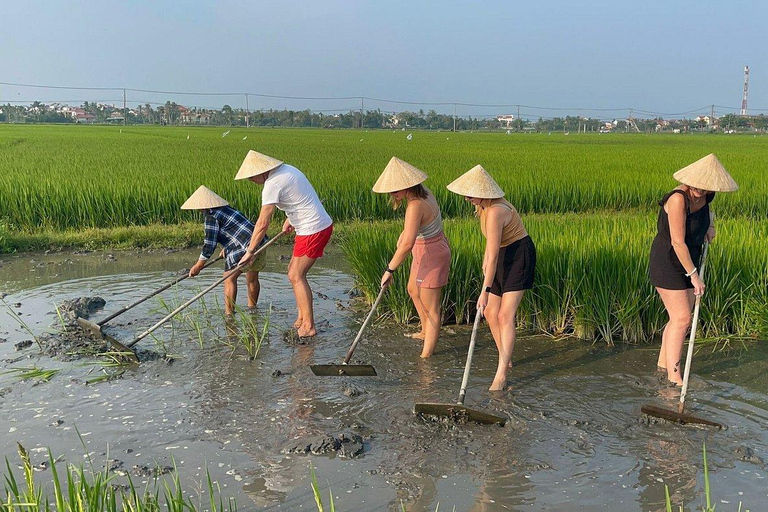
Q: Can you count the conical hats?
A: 5